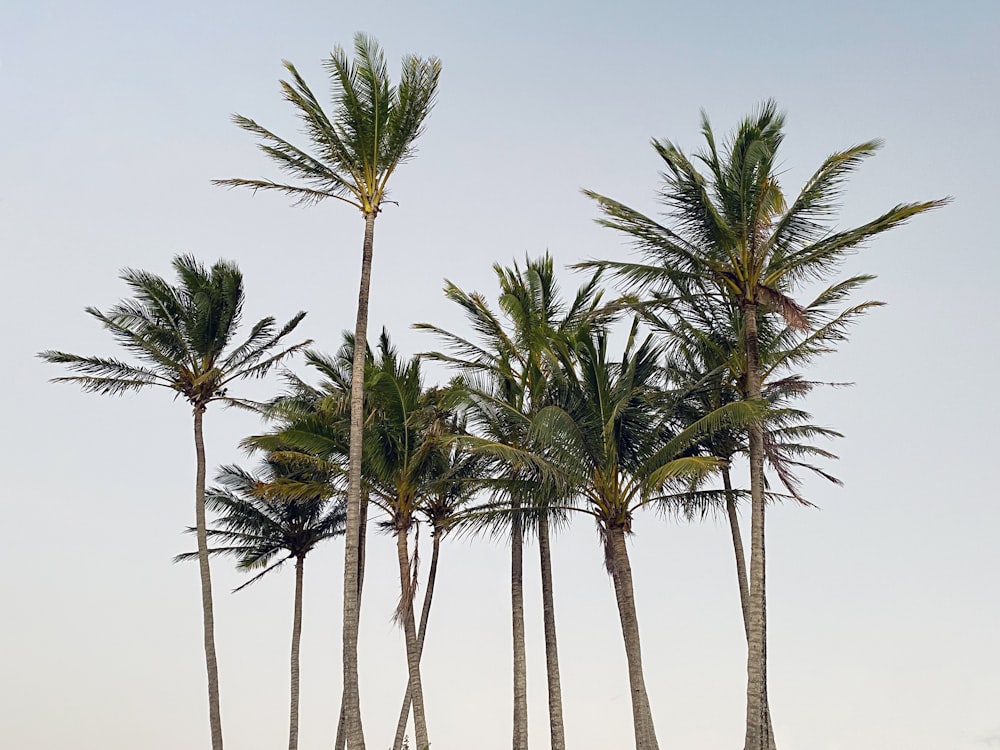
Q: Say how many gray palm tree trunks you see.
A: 11